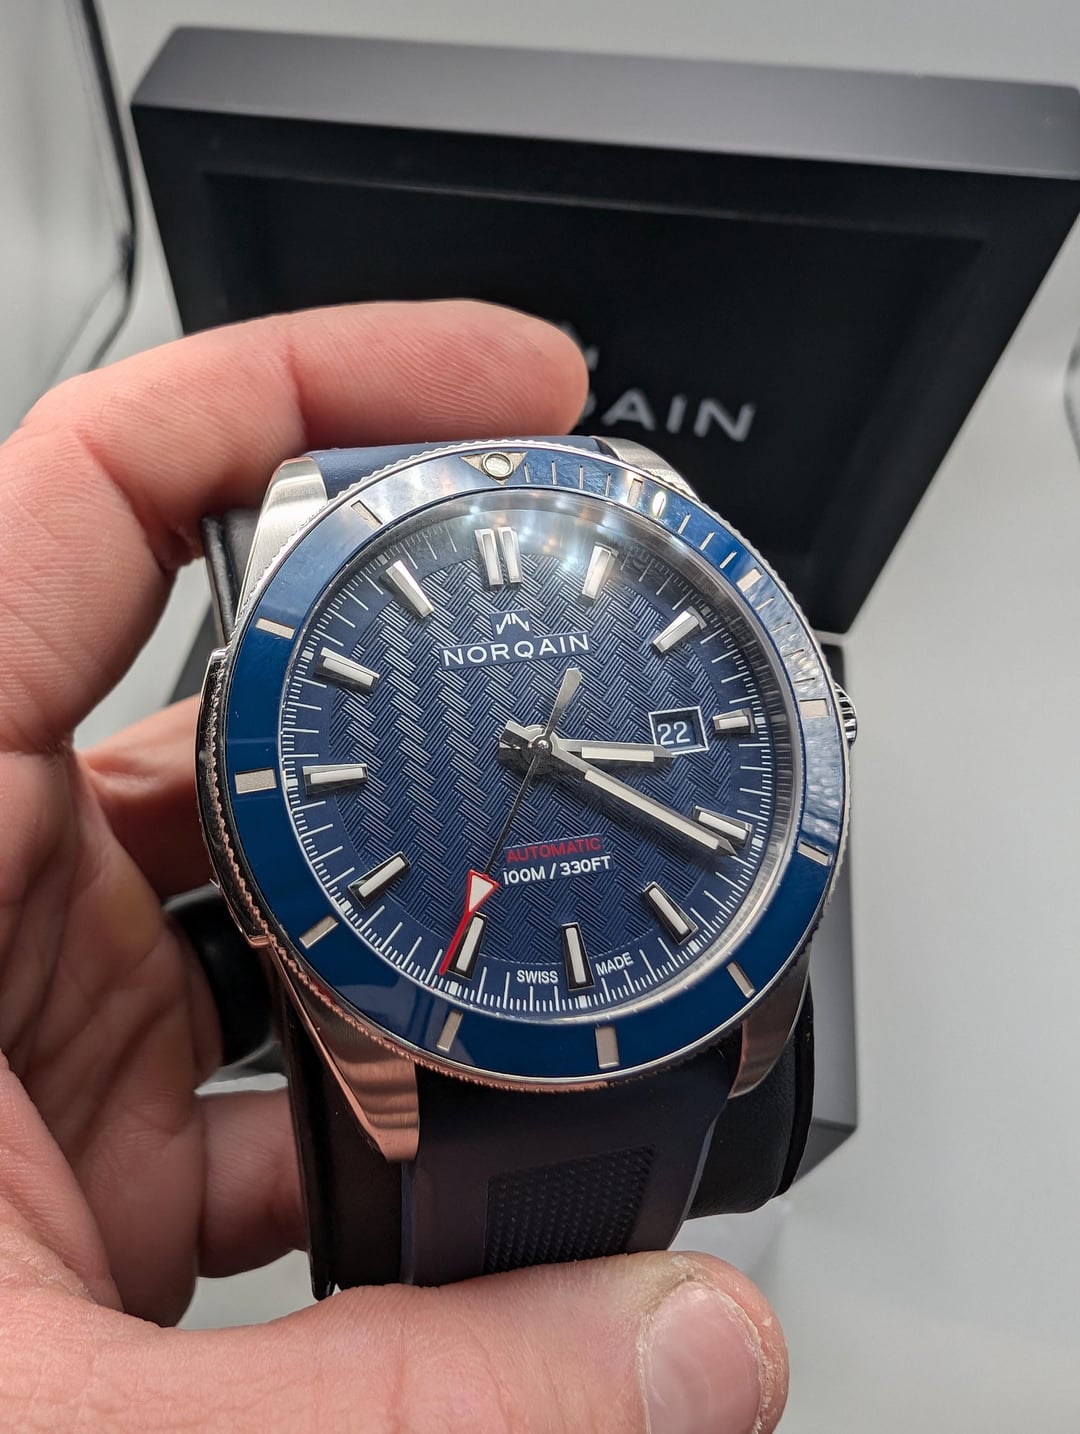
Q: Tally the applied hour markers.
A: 12